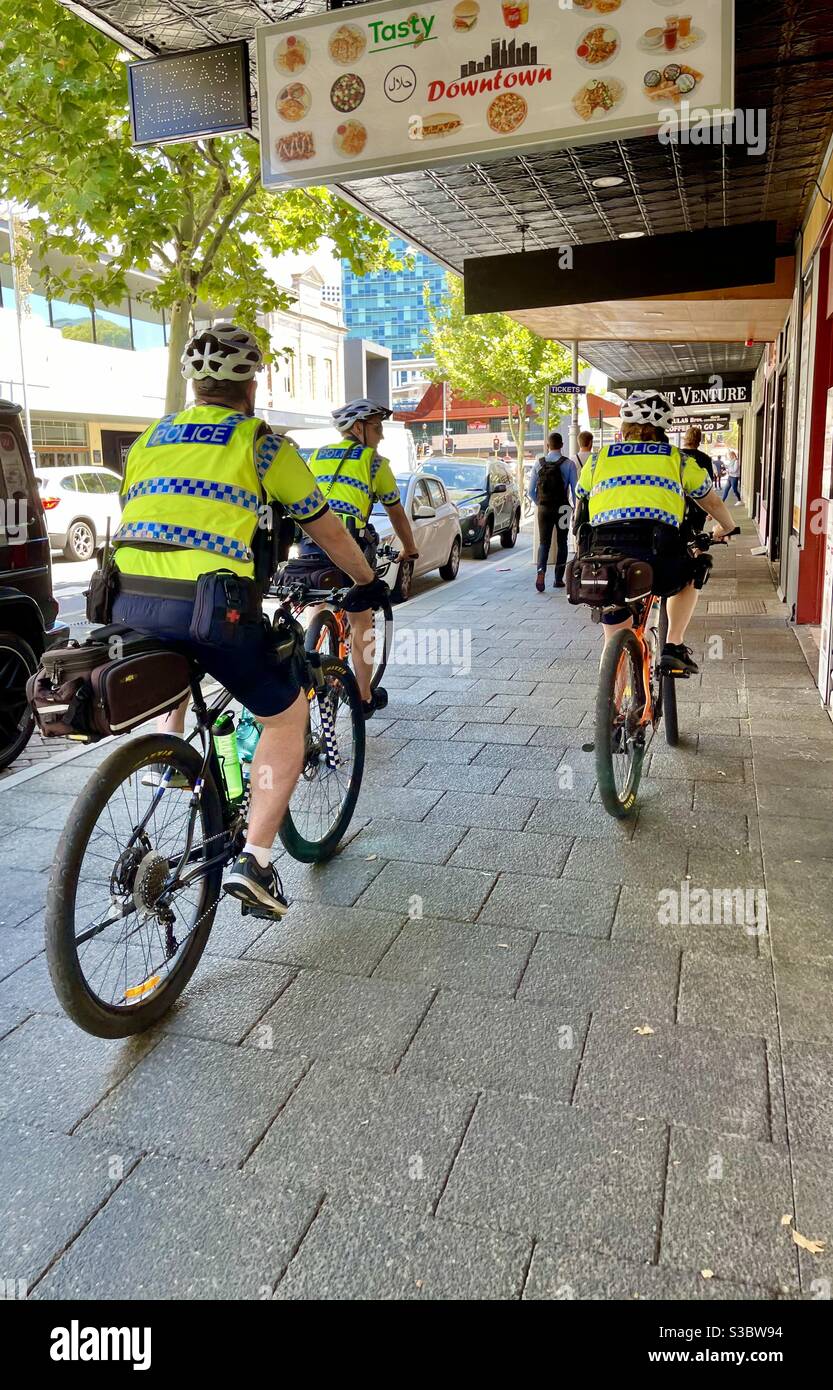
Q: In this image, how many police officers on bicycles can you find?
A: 3